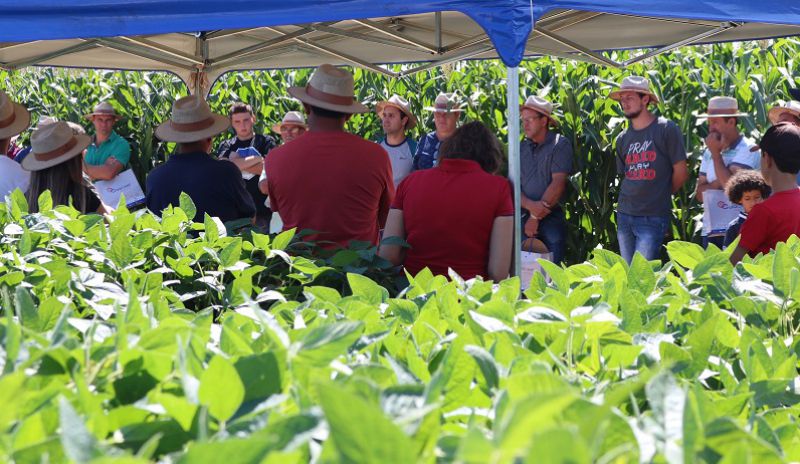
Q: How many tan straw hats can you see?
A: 13